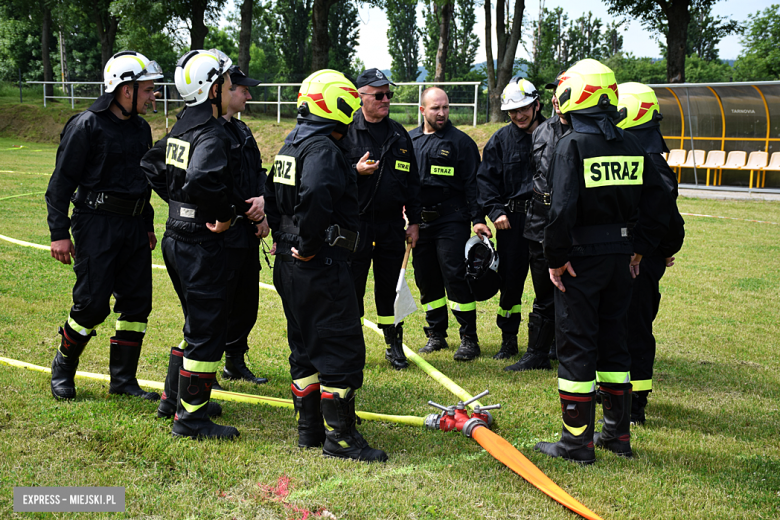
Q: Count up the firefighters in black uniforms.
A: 10